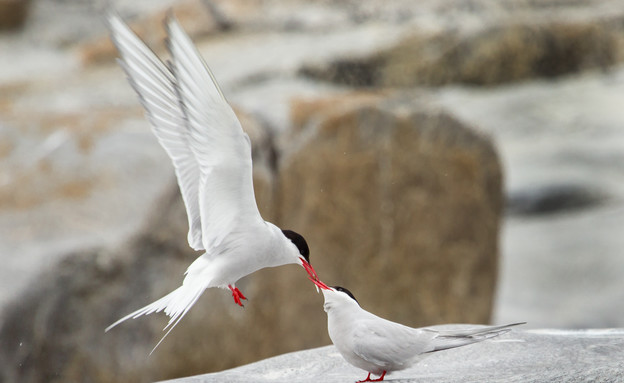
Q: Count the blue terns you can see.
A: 0